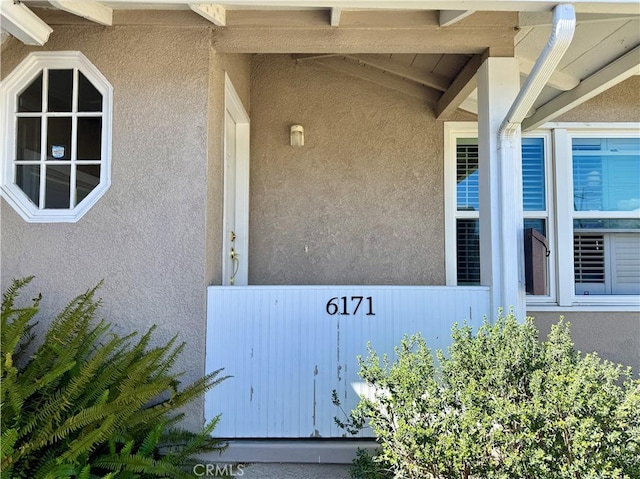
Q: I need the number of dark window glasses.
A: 9